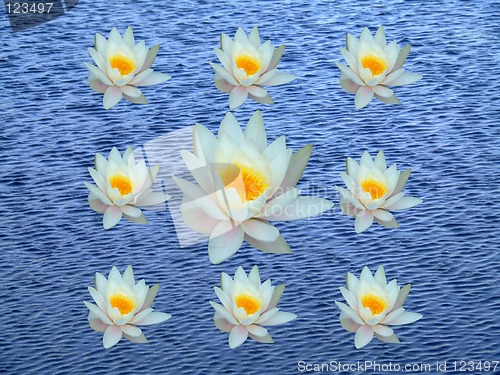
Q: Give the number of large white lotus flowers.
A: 1